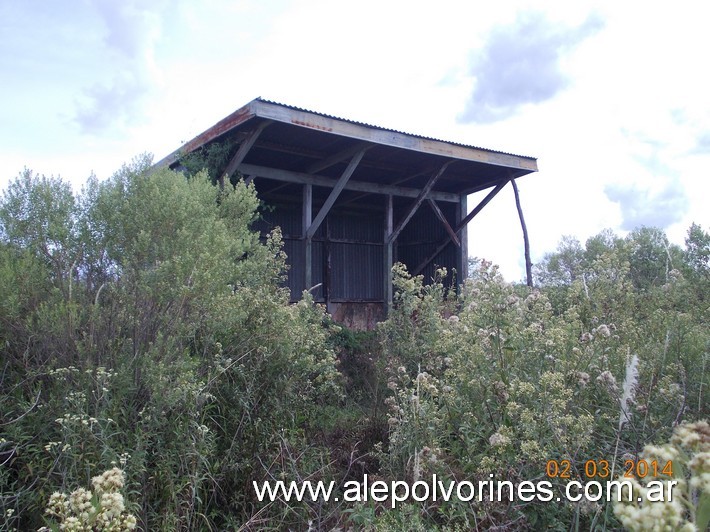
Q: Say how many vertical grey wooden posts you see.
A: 3